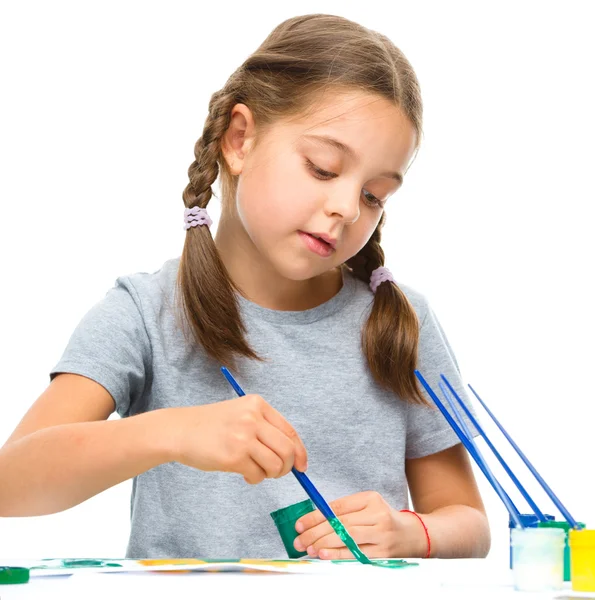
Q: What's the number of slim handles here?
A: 5